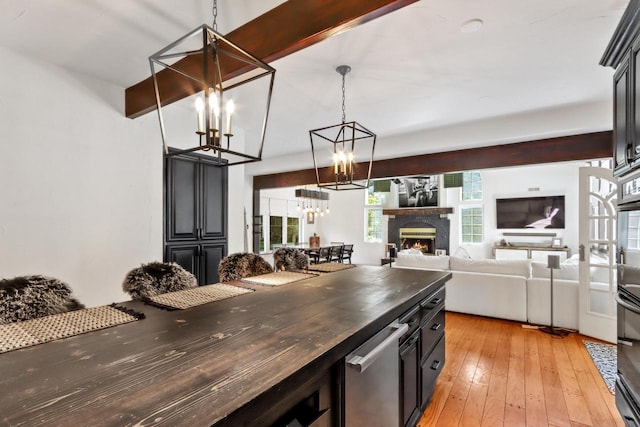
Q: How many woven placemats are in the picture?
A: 4